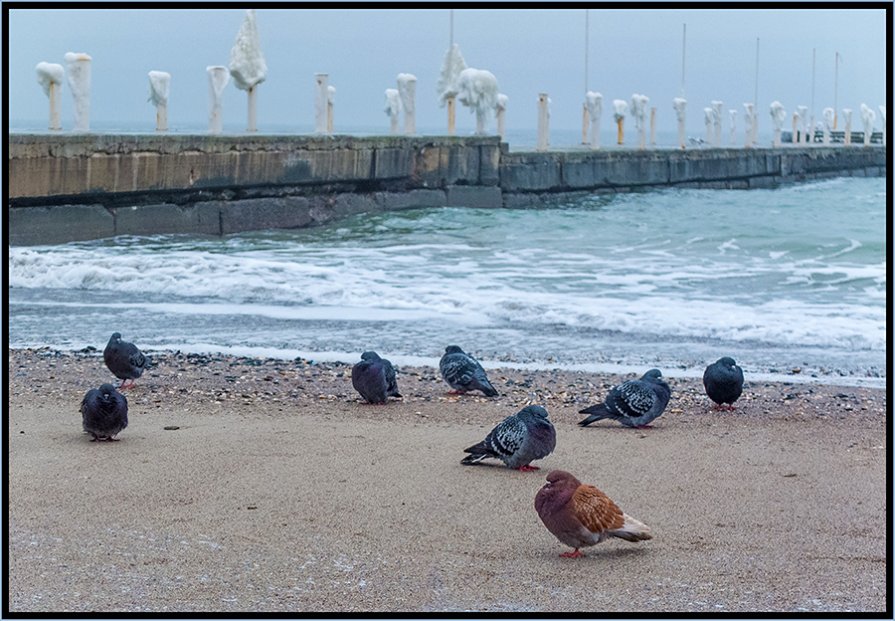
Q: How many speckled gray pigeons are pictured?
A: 3